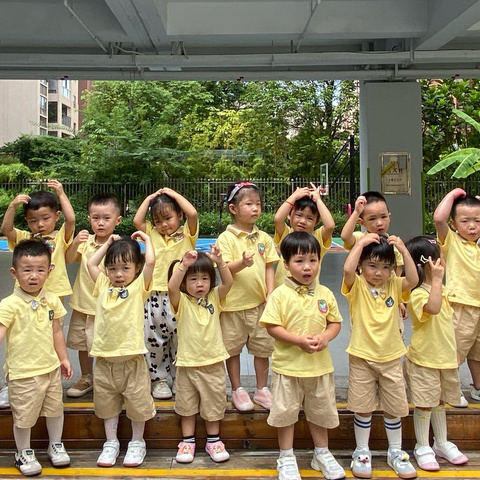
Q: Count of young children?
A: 13